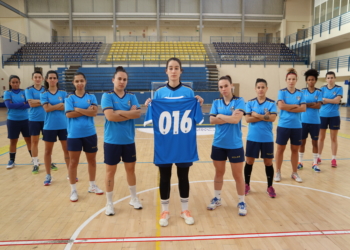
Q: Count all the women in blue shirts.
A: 11